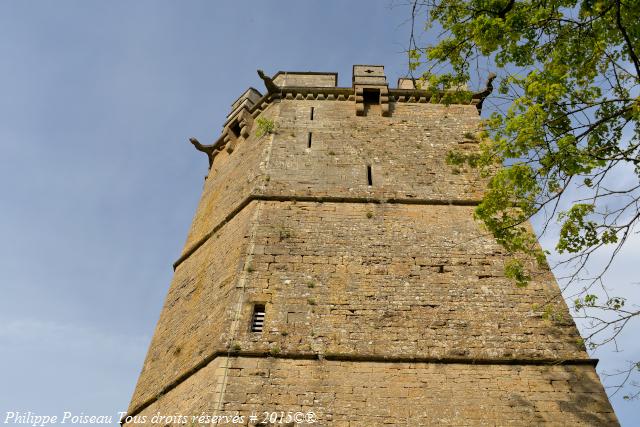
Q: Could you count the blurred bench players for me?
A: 0